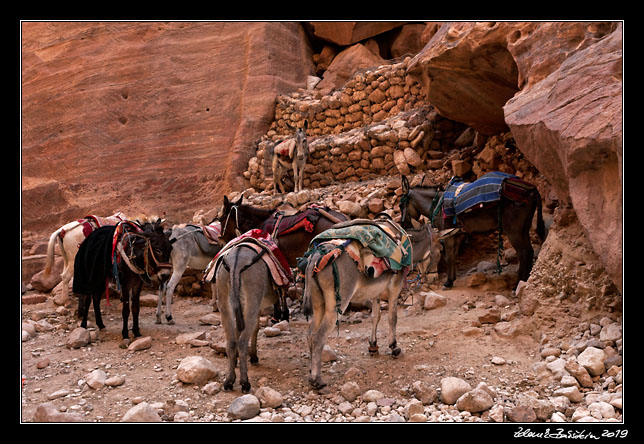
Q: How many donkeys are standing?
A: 8